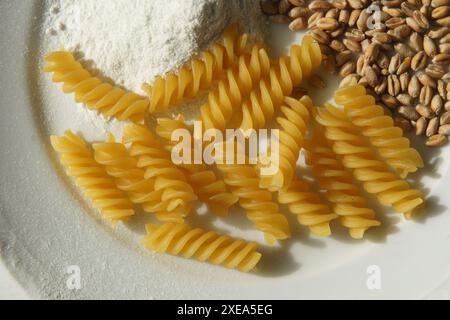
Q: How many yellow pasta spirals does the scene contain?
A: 15